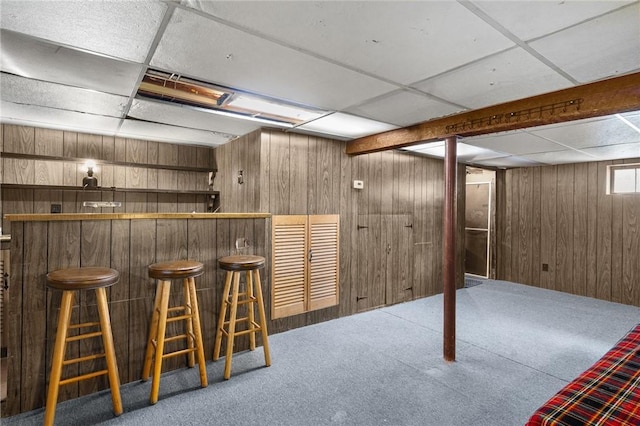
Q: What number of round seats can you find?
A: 3